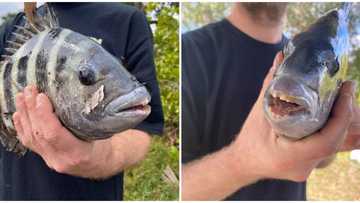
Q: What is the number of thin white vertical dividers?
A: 1